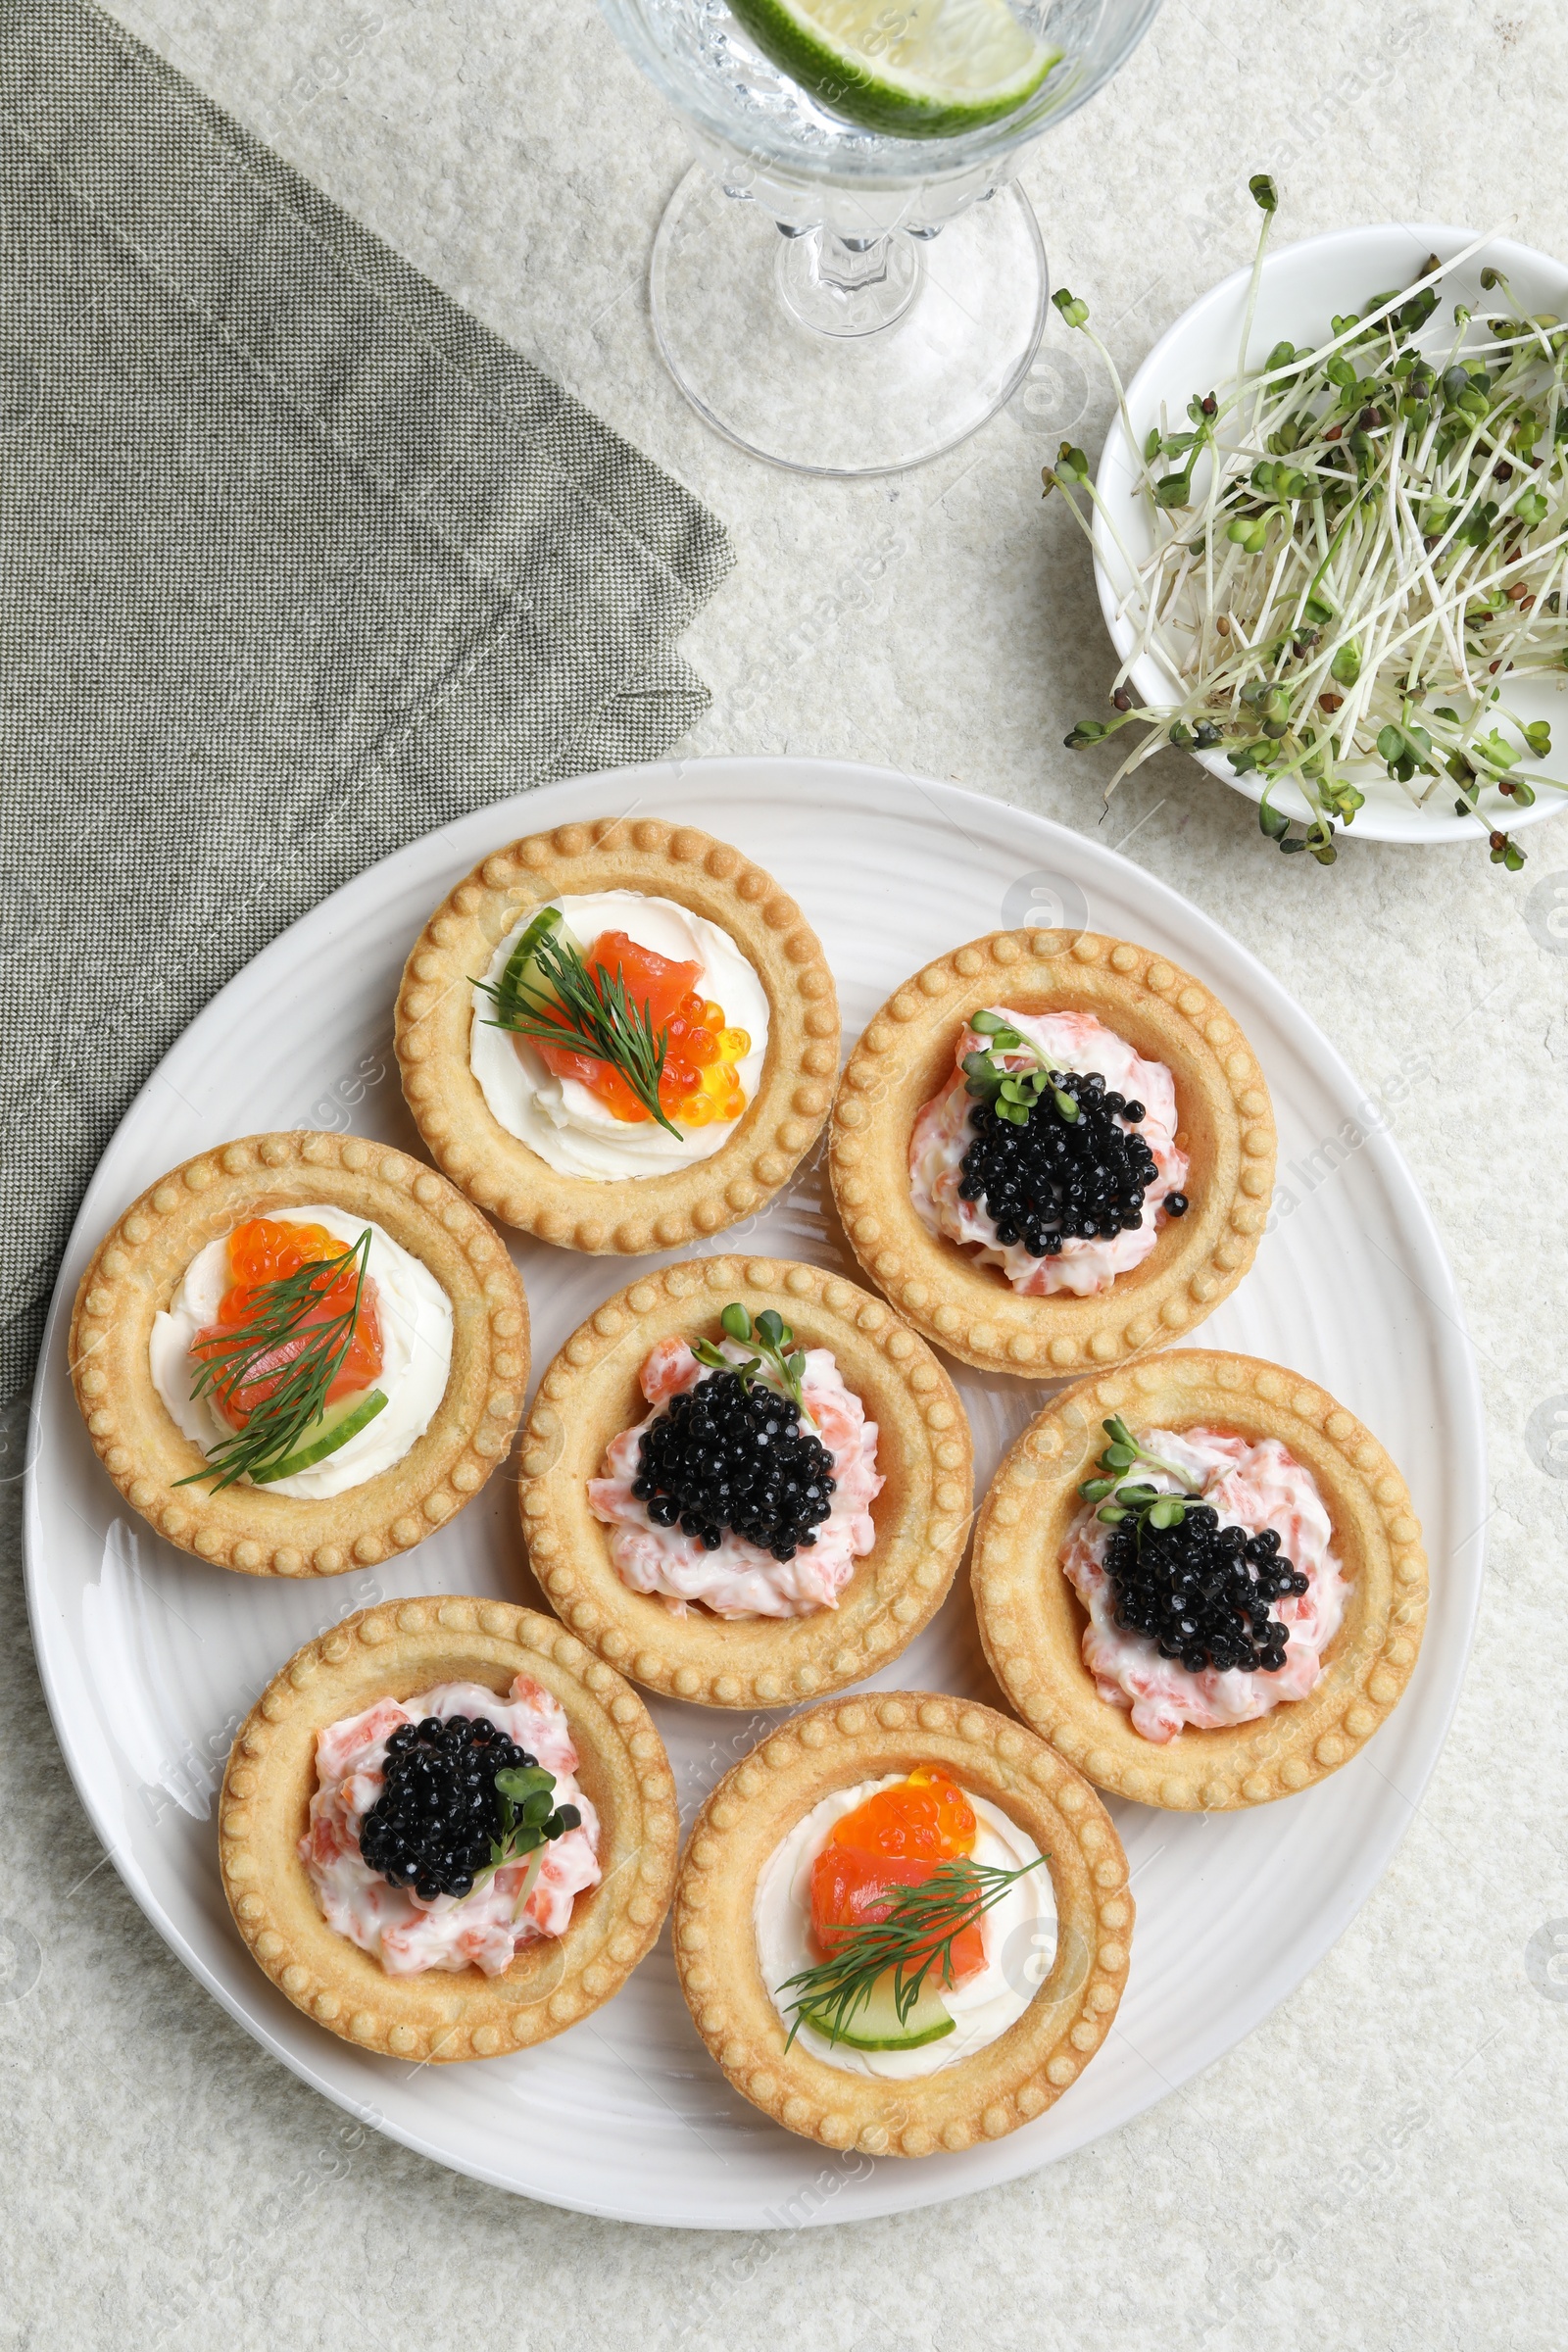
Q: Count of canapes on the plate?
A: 7